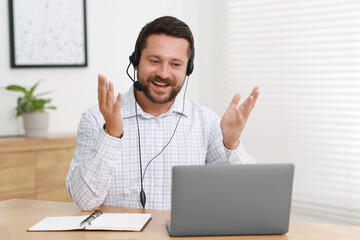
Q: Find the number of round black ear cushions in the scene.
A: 2